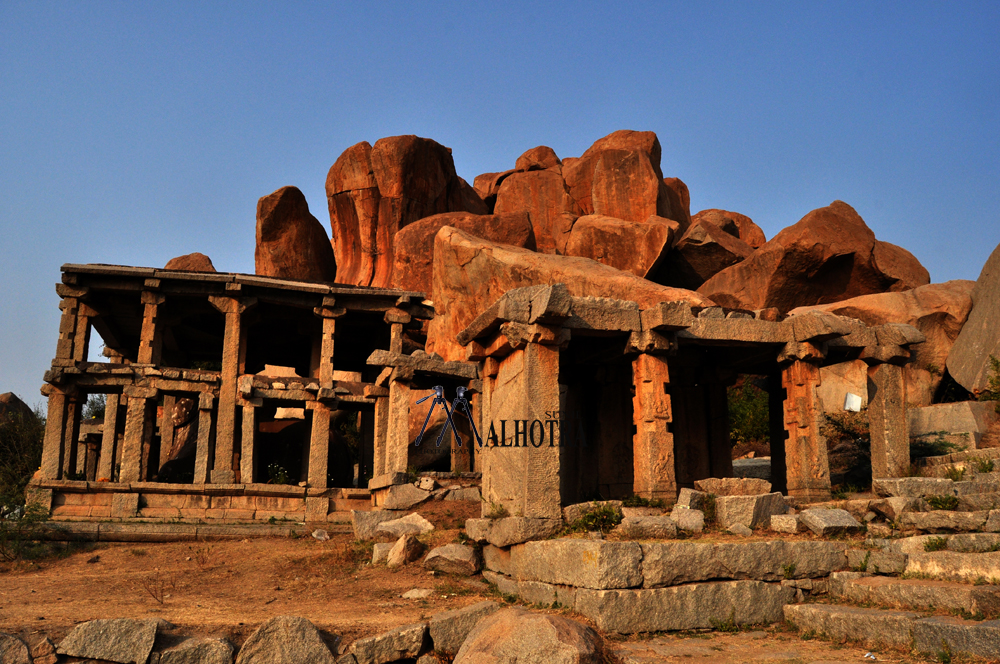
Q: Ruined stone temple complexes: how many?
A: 2